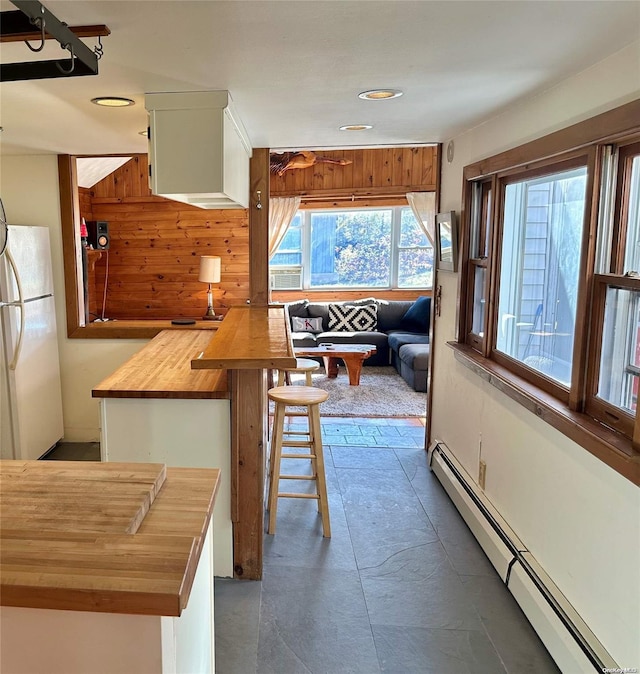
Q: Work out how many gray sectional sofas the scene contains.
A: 1